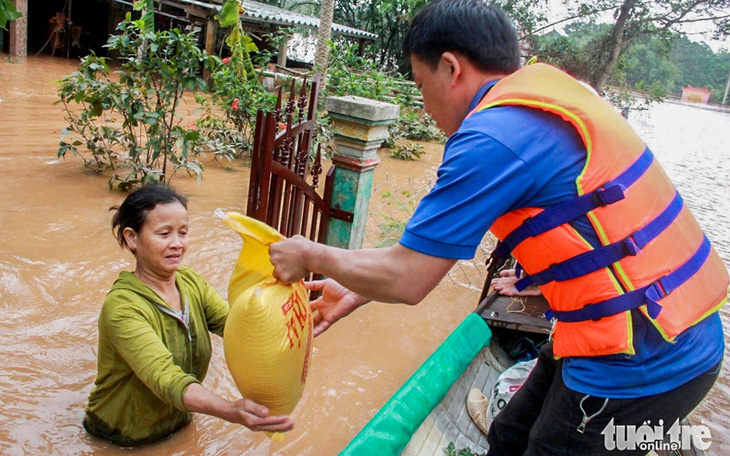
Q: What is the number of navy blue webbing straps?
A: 3